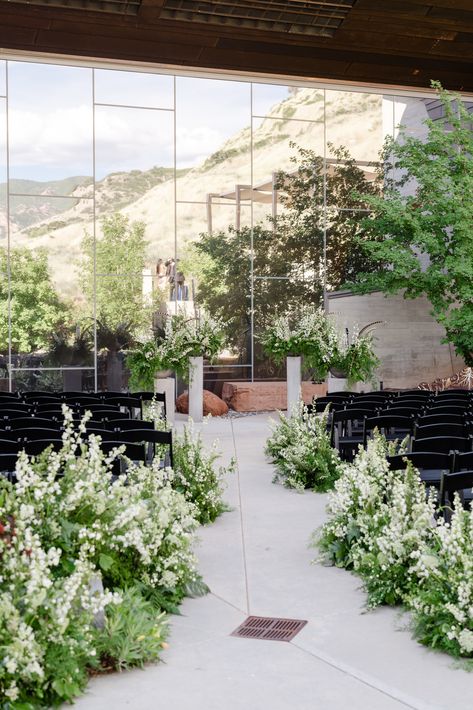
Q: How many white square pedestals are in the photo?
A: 4